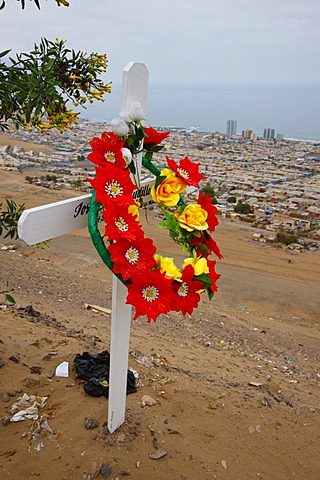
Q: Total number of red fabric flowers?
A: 11